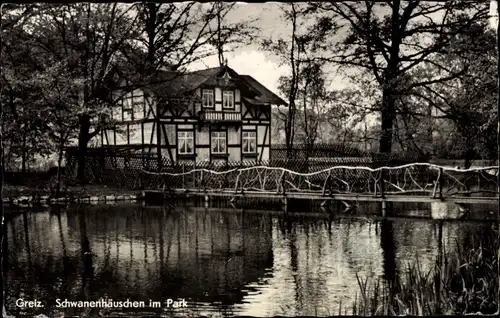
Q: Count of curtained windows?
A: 5